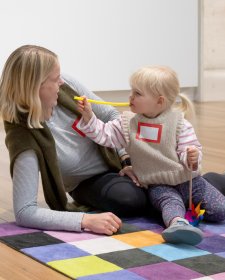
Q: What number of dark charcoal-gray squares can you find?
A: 4